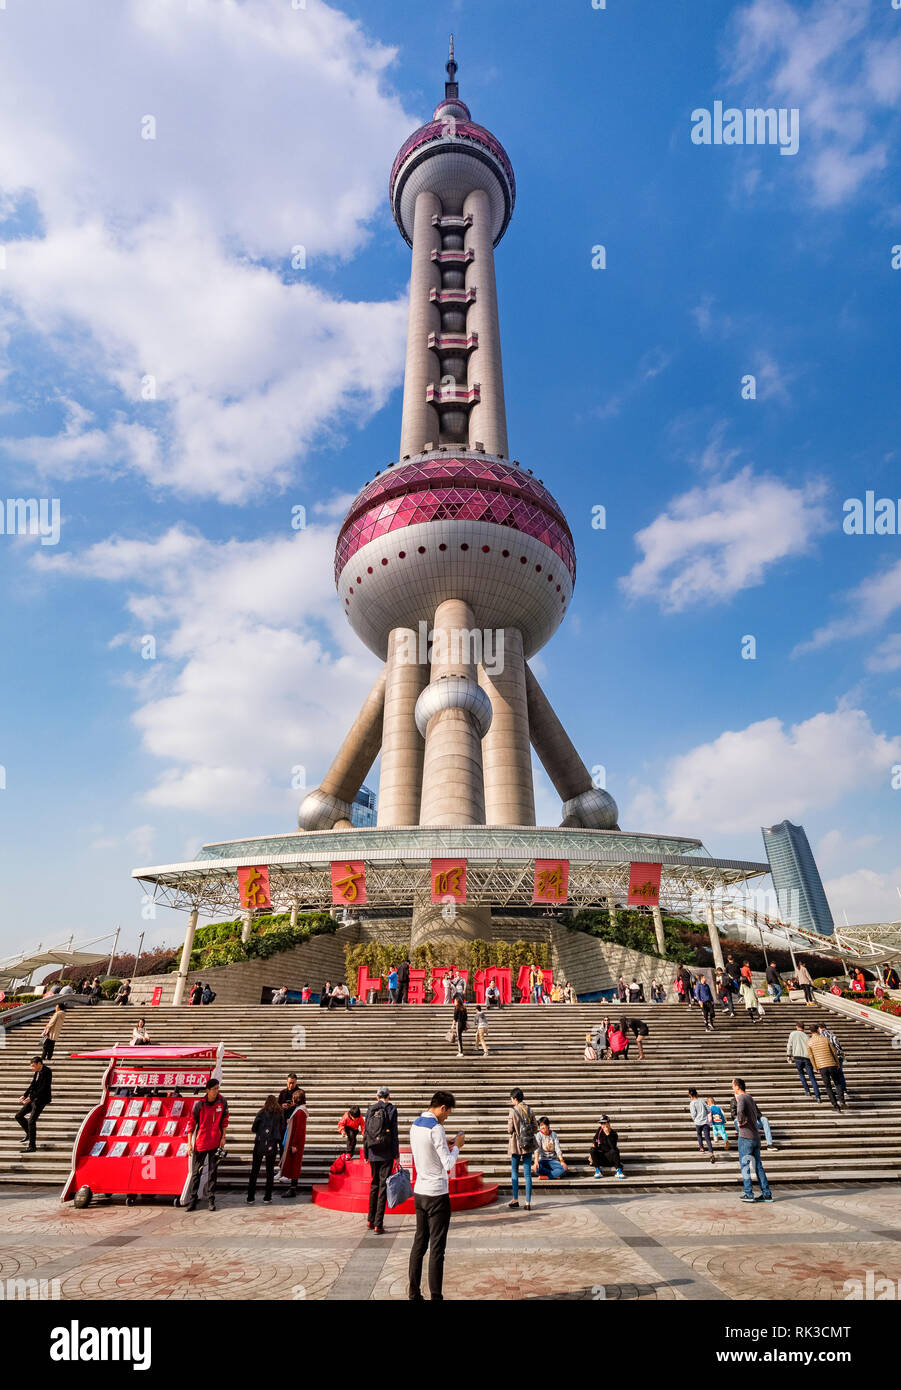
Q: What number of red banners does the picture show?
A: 5